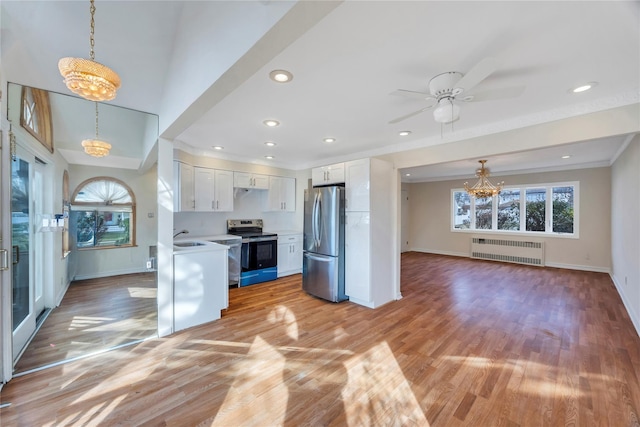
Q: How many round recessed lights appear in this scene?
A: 10